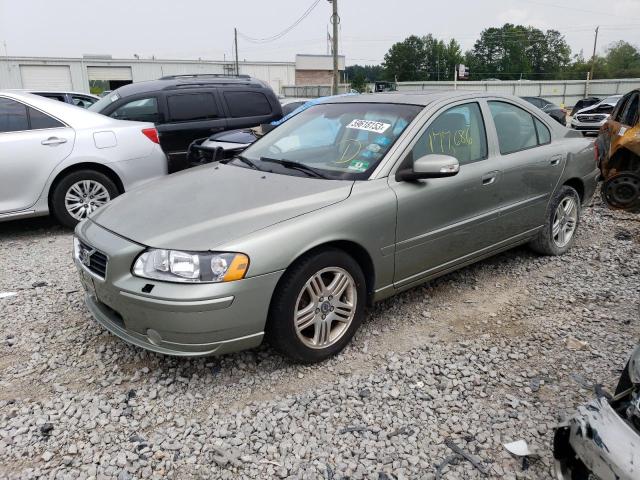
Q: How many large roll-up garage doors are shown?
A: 2